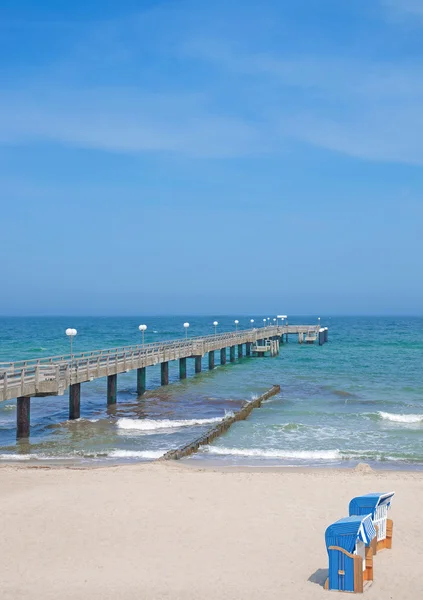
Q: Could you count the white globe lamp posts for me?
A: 11